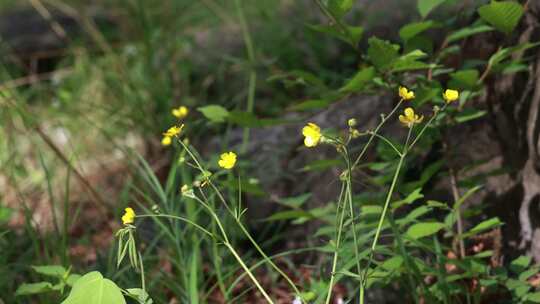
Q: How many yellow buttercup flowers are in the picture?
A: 9